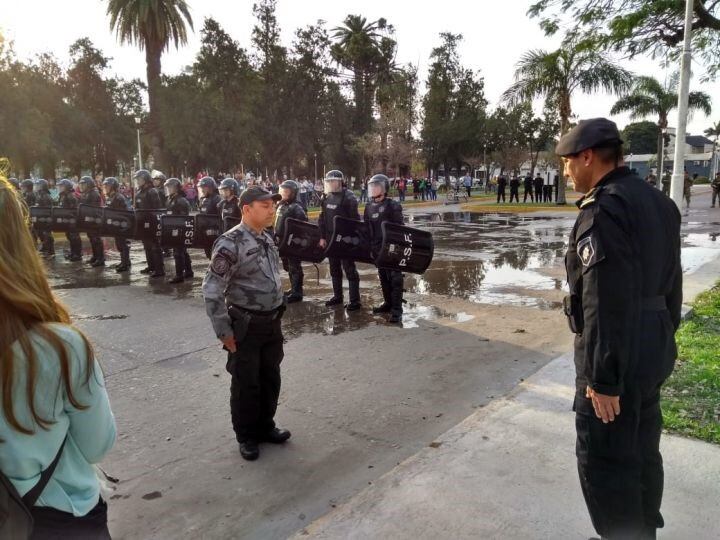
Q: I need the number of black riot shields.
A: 11